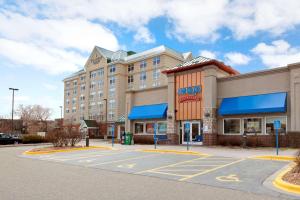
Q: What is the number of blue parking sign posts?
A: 4